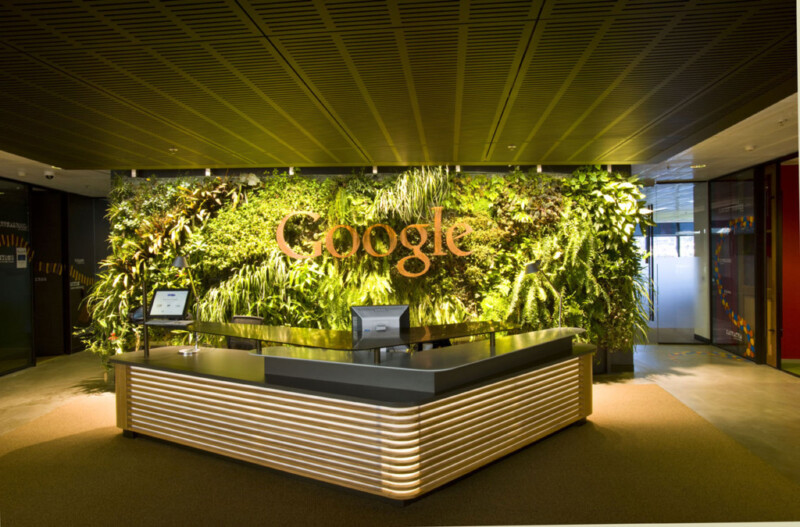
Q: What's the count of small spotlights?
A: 7